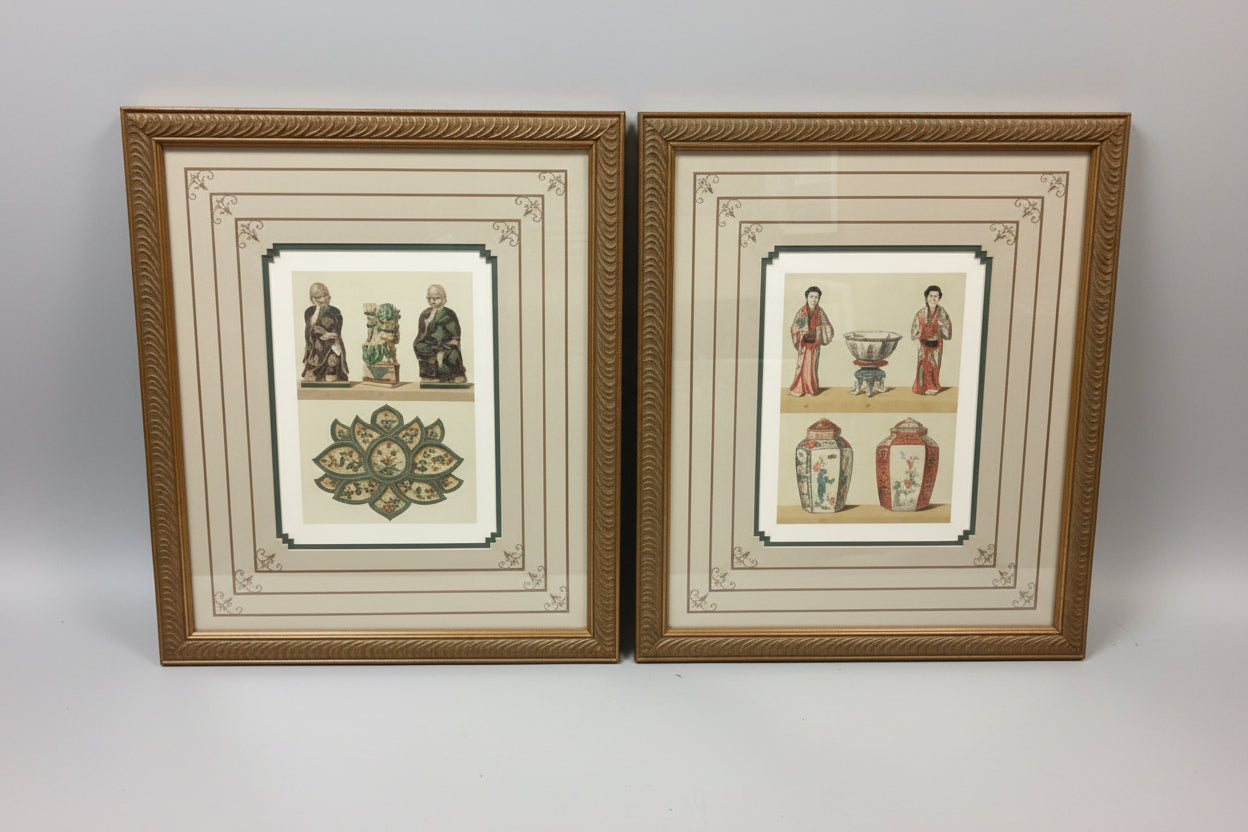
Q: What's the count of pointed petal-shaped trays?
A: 12